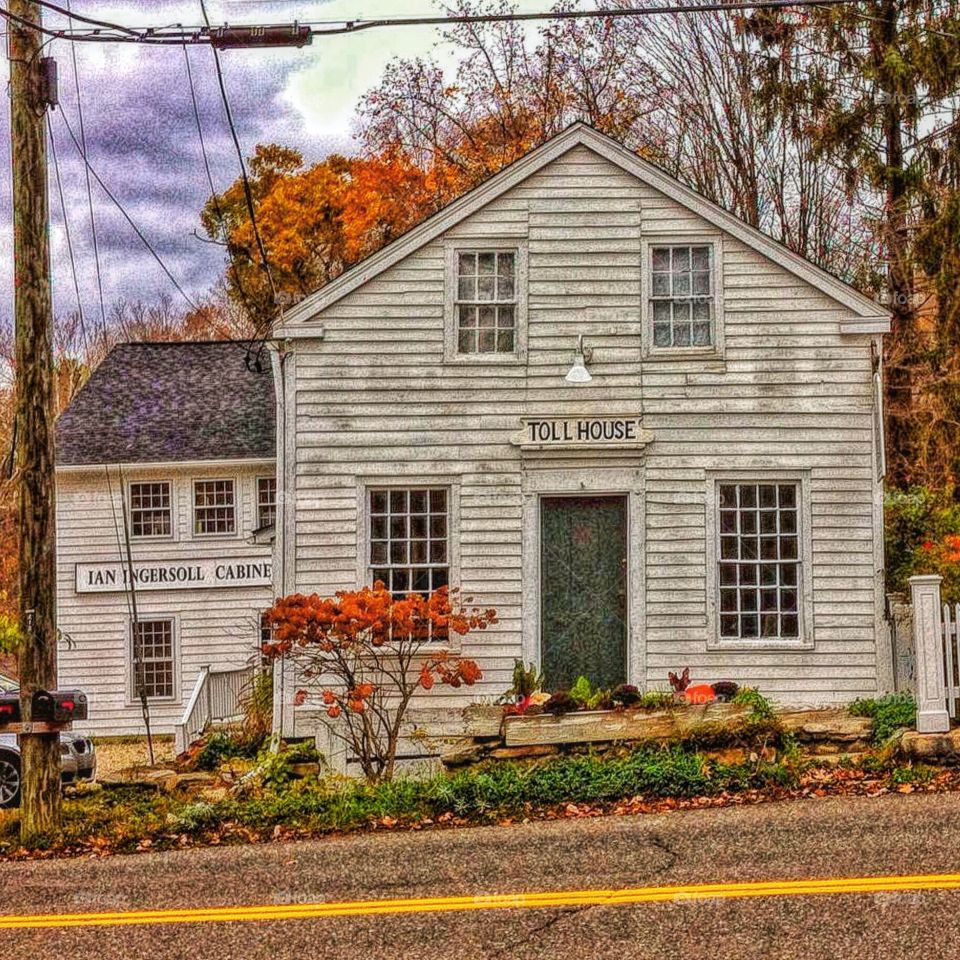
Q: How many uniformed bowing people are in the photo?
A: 0